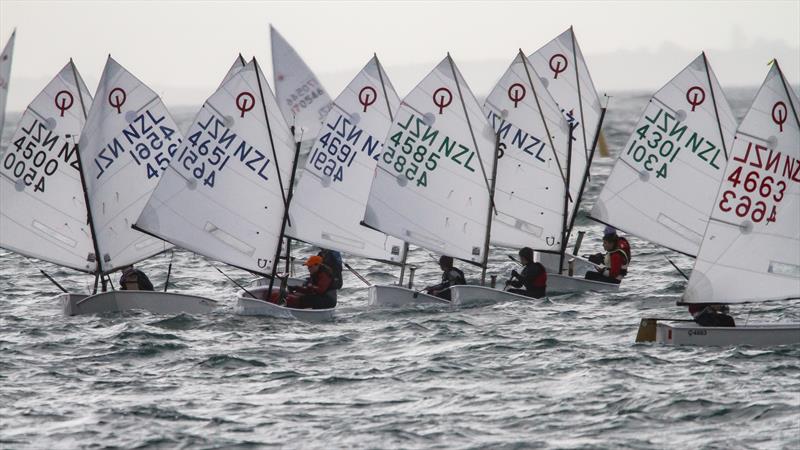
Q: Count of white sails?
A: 12